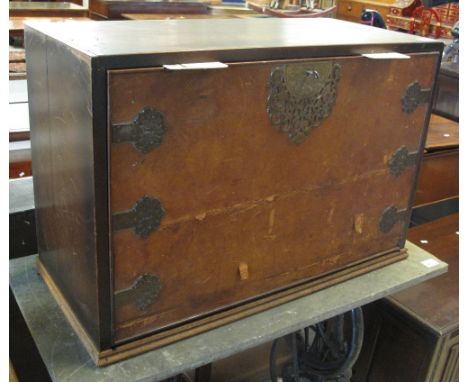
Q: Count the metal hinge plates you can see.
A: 6